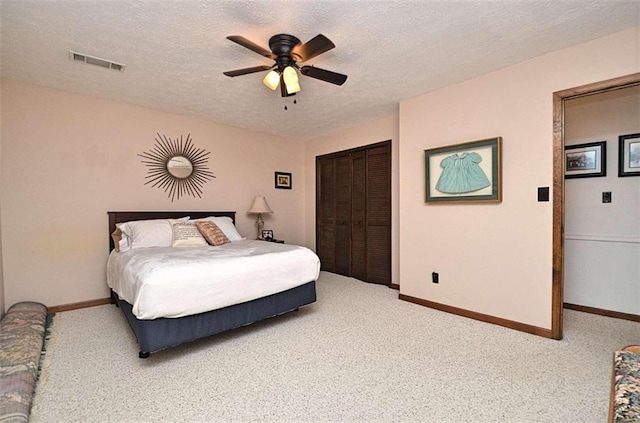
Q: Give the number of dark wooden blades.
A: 5